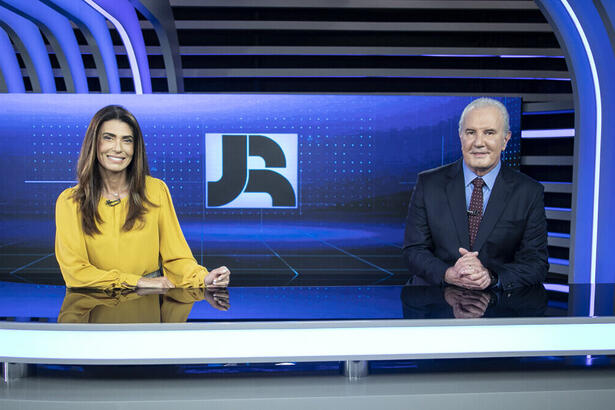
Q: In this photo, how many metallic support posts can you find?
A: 2